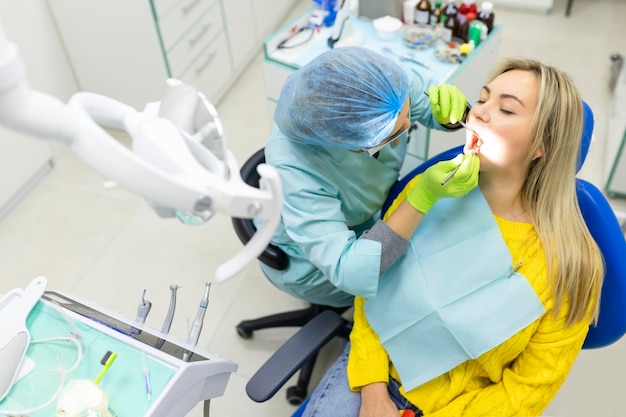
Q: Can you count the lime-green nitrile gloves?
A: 2